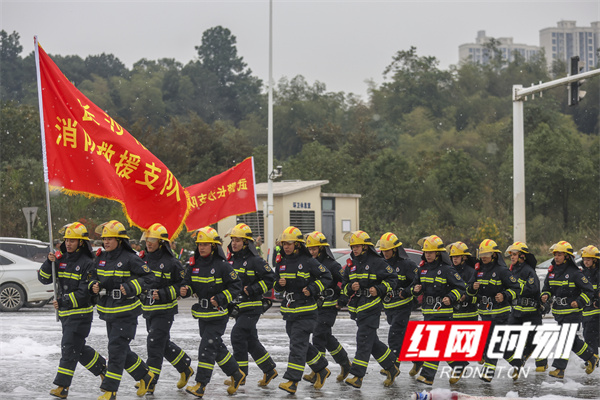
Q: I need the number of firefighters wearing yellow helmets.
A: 15